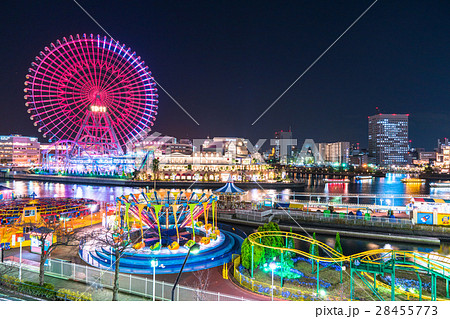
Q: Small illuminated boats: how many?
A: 4